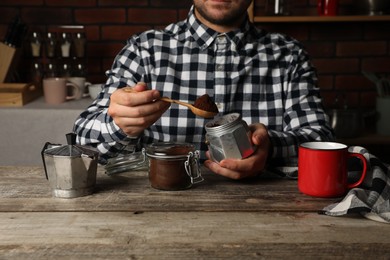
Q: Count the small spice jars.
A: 8